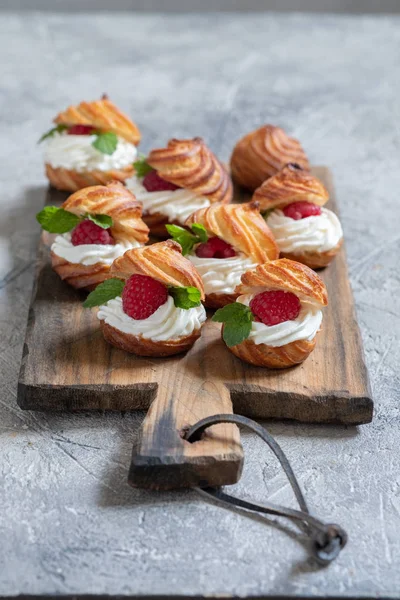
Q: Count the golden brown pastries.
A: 8